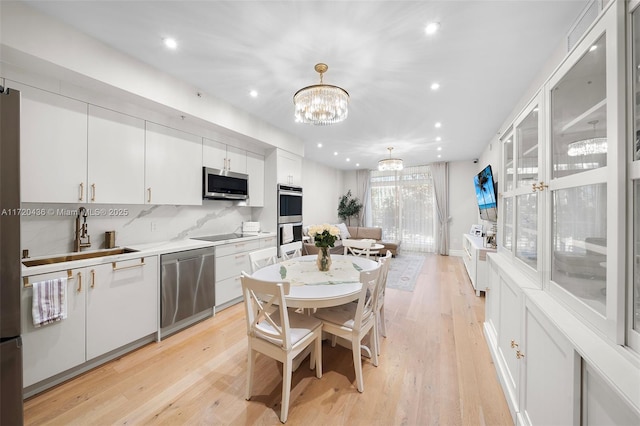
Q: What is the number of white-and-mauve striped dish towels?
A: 1